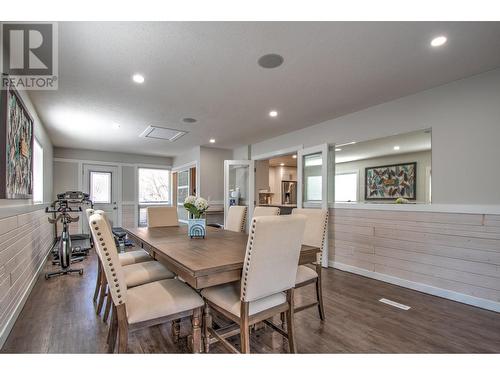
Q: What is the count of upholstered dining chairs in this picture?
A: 8